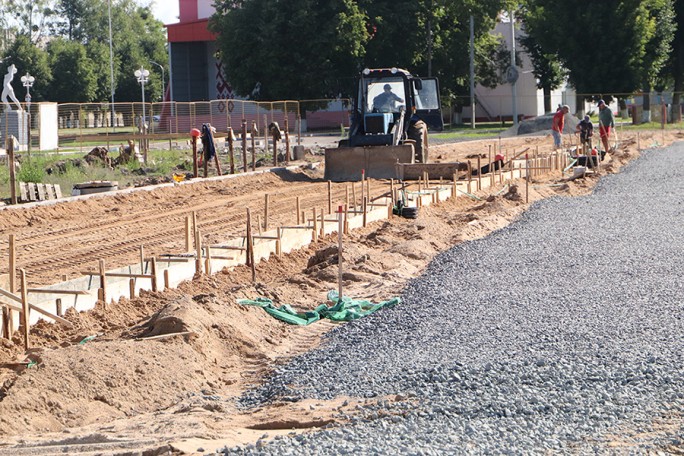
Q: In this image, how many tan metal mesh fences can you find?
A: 1